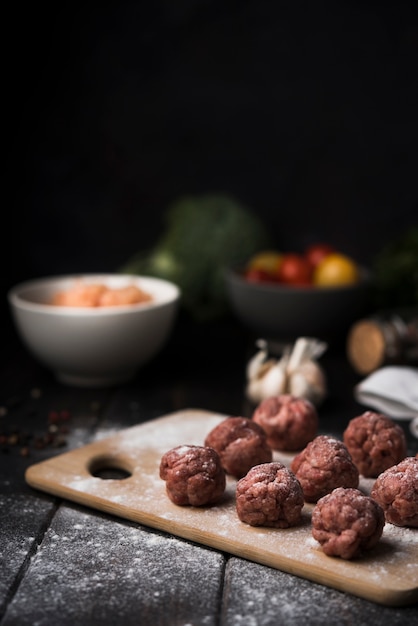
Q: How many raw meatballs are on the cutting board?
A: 8